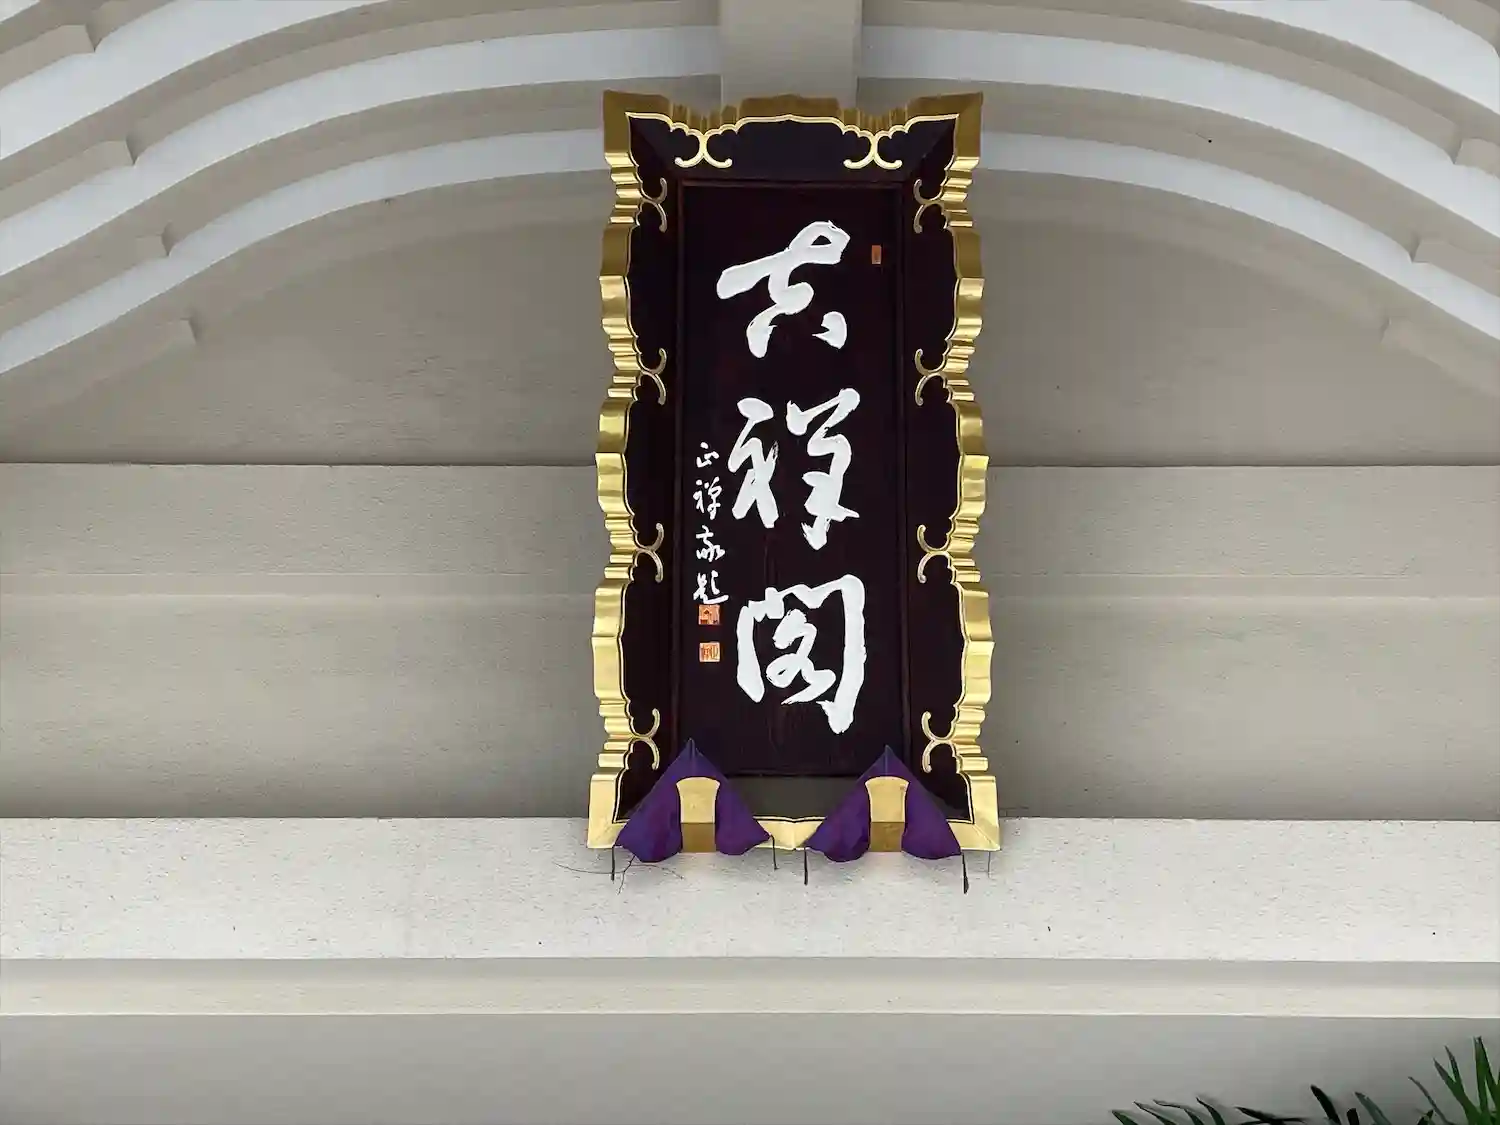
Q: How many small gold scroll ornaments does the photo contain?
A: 10